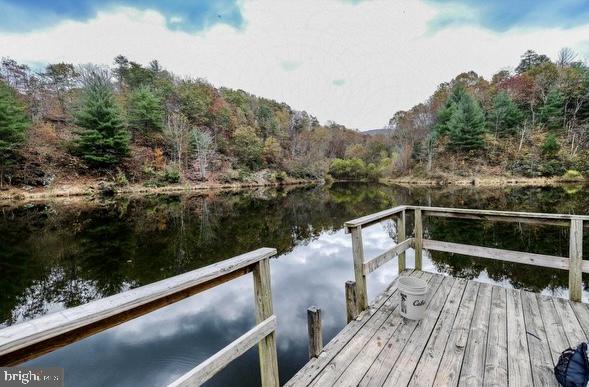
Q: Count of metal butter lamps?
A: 0